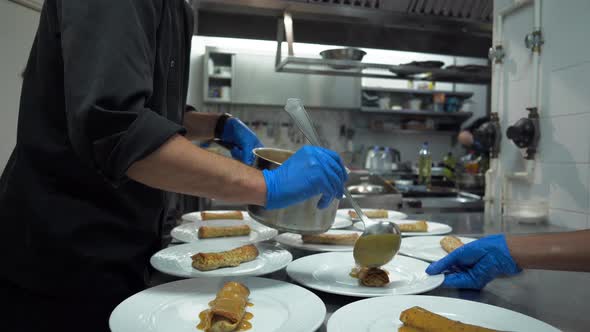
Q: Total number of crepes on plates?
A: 10